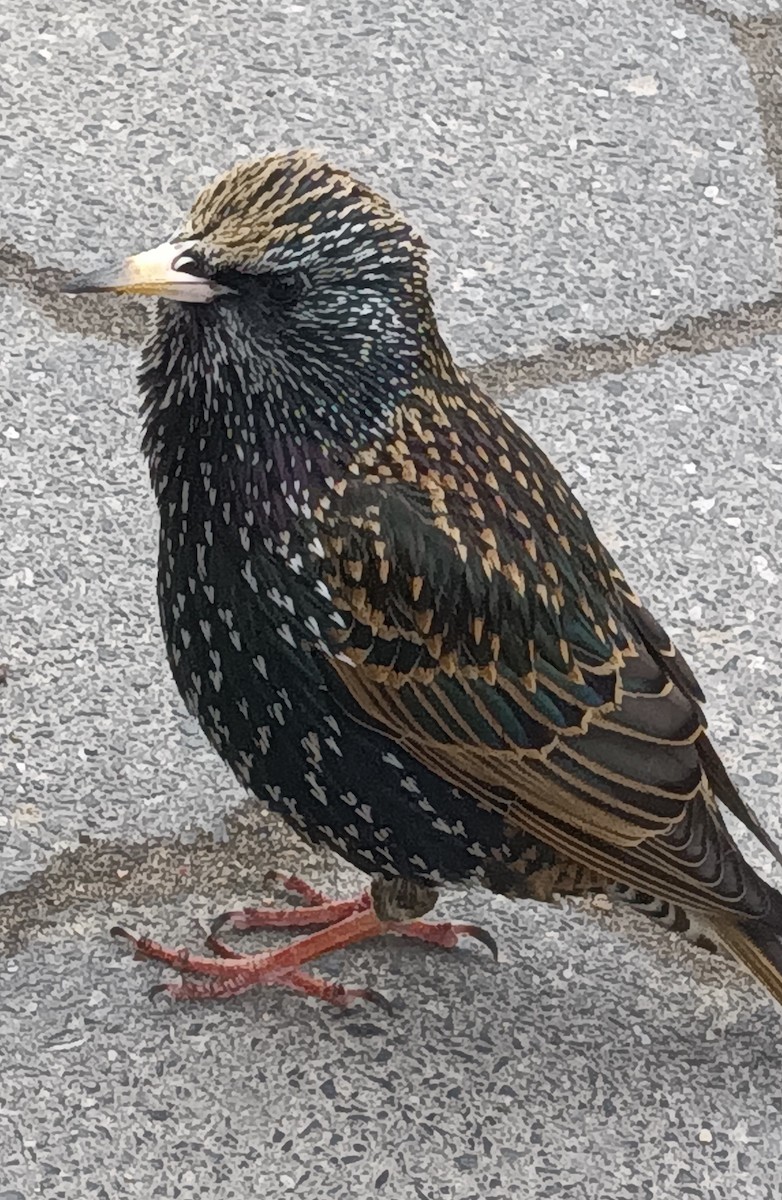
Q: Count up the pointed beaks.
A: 1